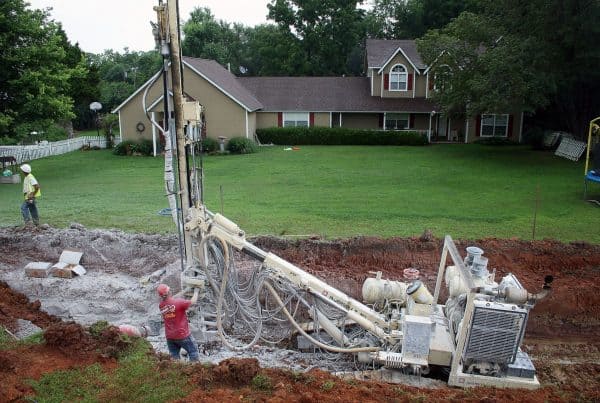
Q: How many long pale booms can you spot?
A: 1